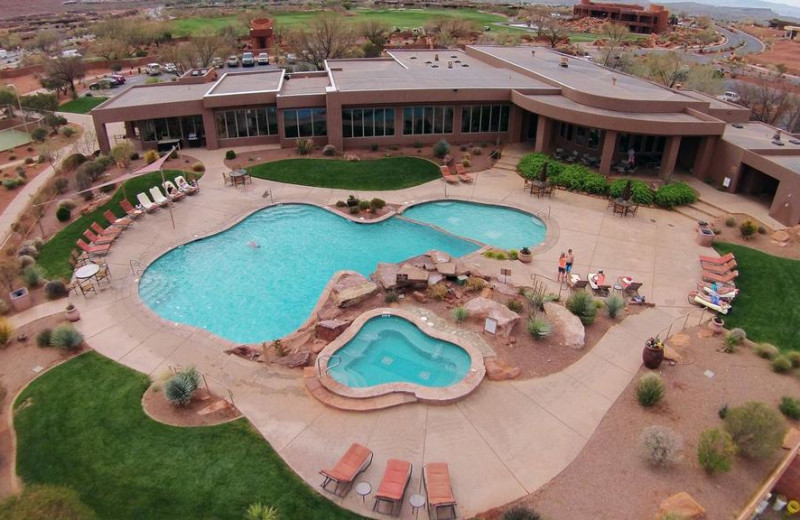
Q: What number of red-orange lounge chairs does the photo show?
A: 13